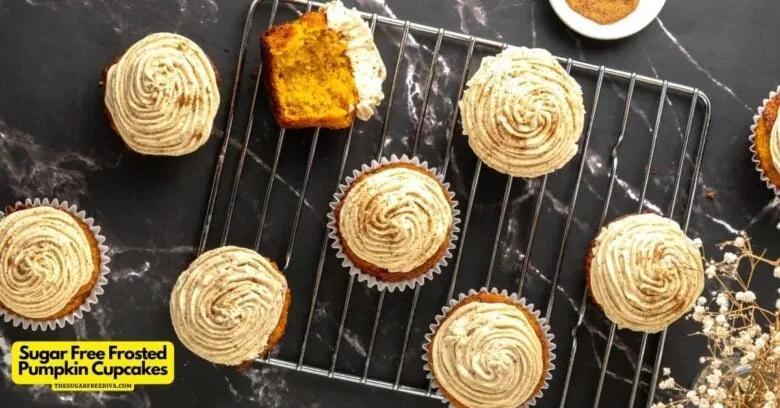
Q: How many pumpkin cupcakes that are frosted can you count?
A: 9